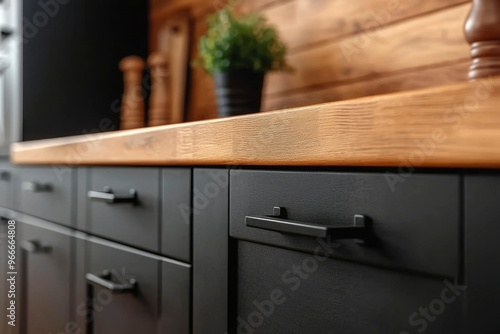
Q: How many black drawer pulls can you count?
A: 5